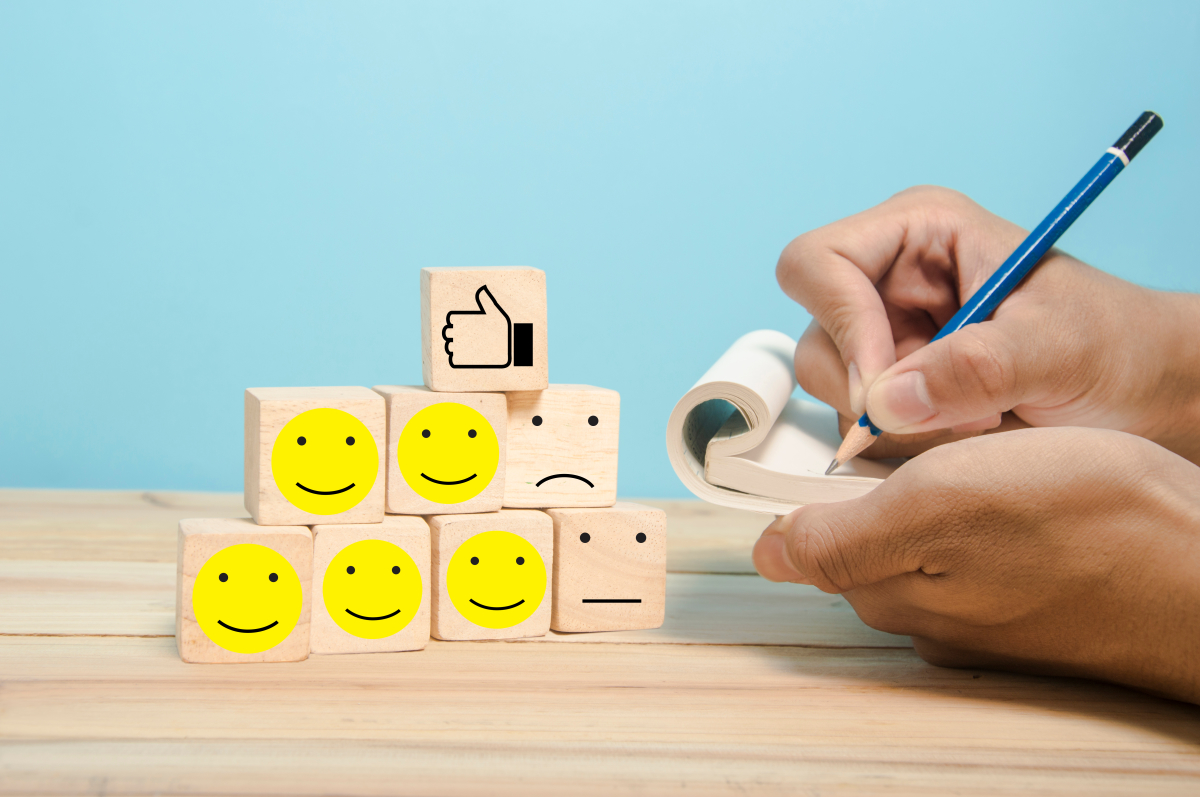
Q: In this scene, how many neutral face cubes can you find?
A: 1